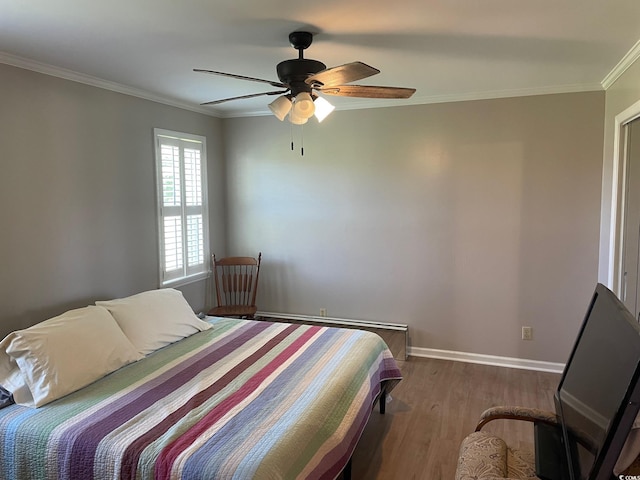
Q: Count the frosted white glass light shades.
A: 4